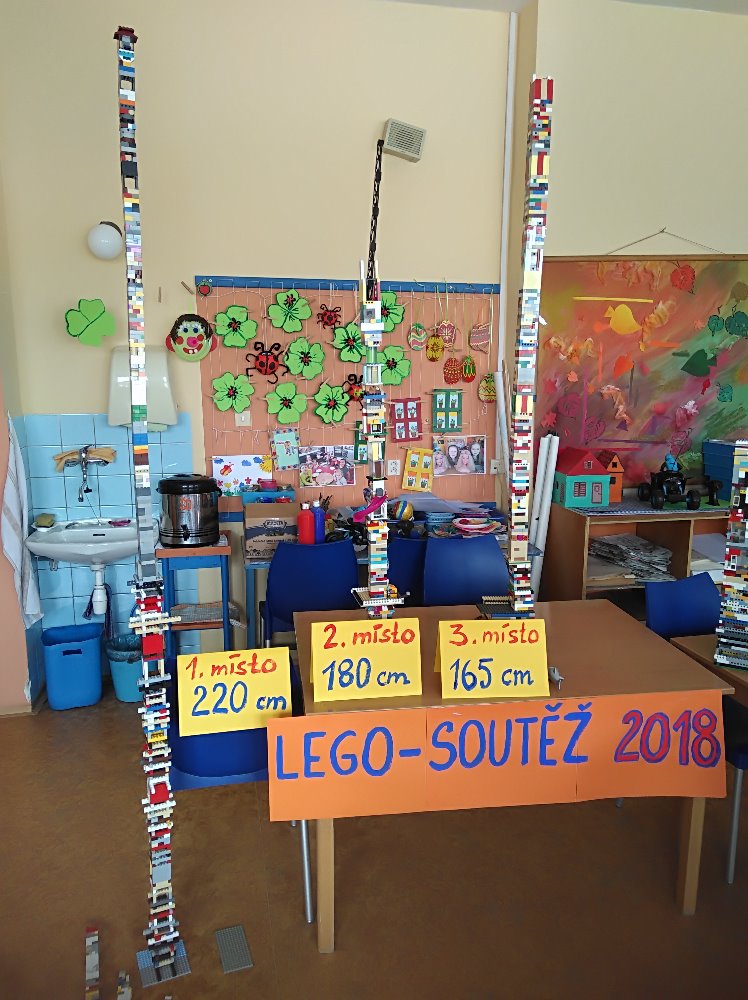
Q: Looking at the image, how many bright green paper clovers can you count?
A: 10